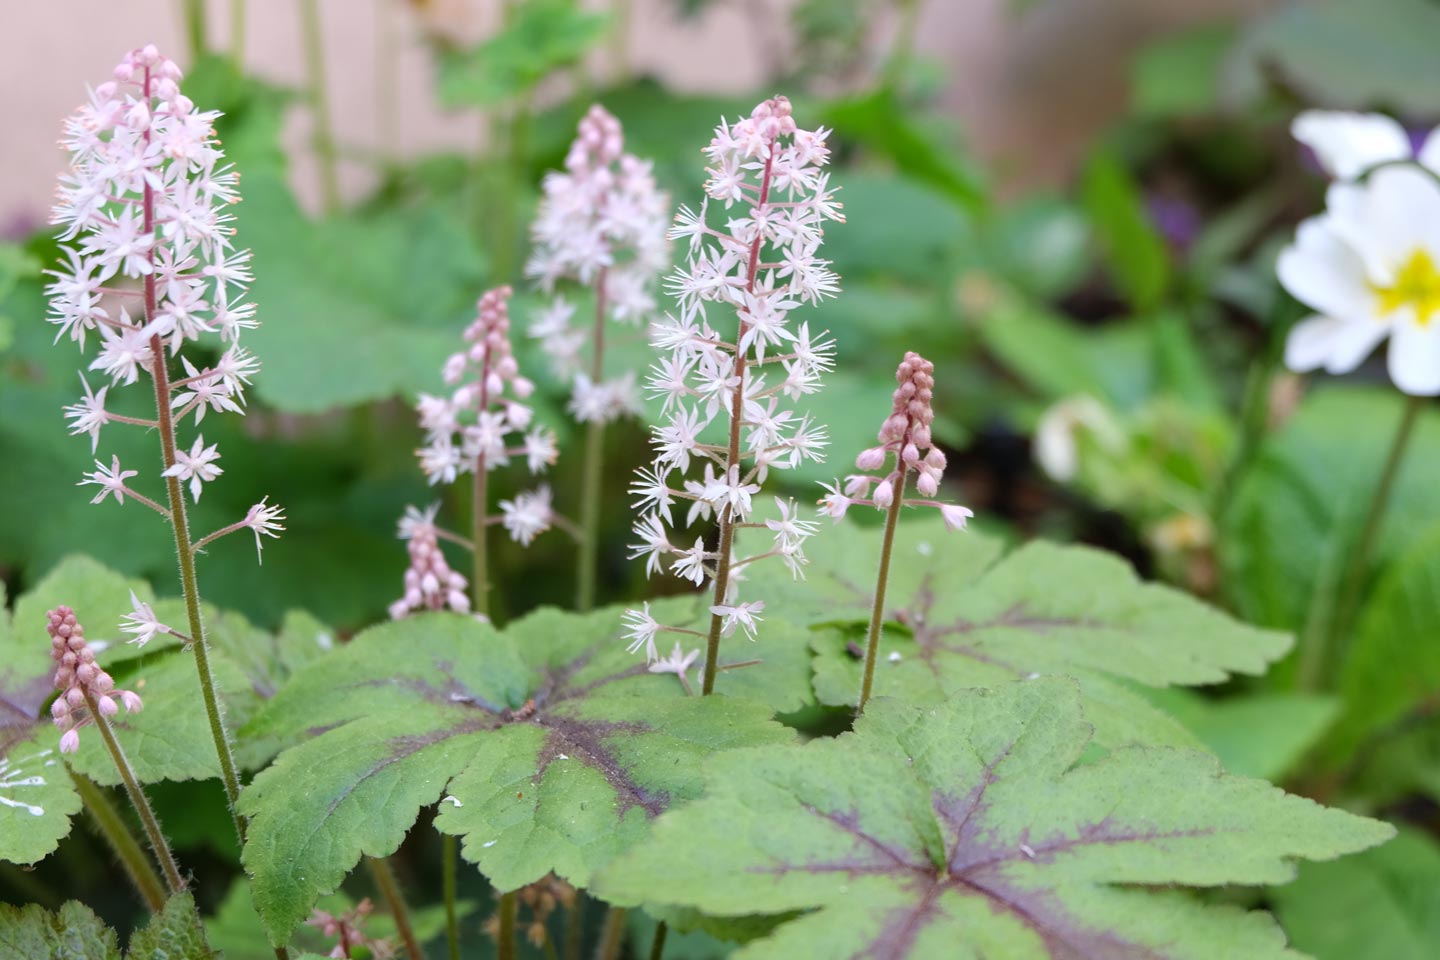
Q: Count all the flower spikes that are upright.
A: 7